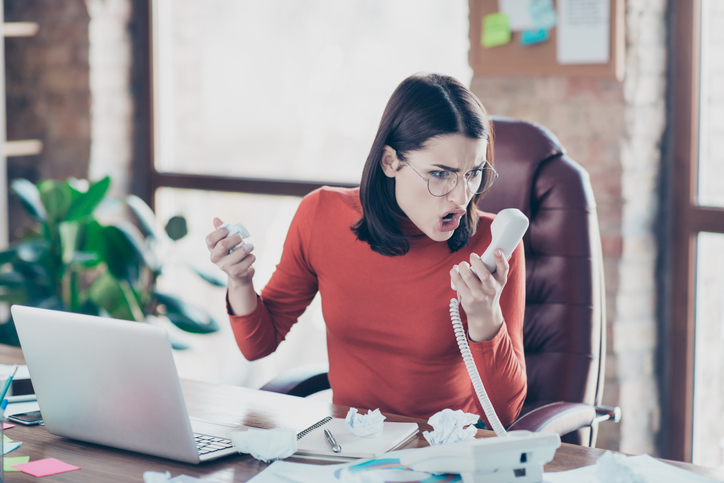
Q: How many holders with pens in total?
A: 1